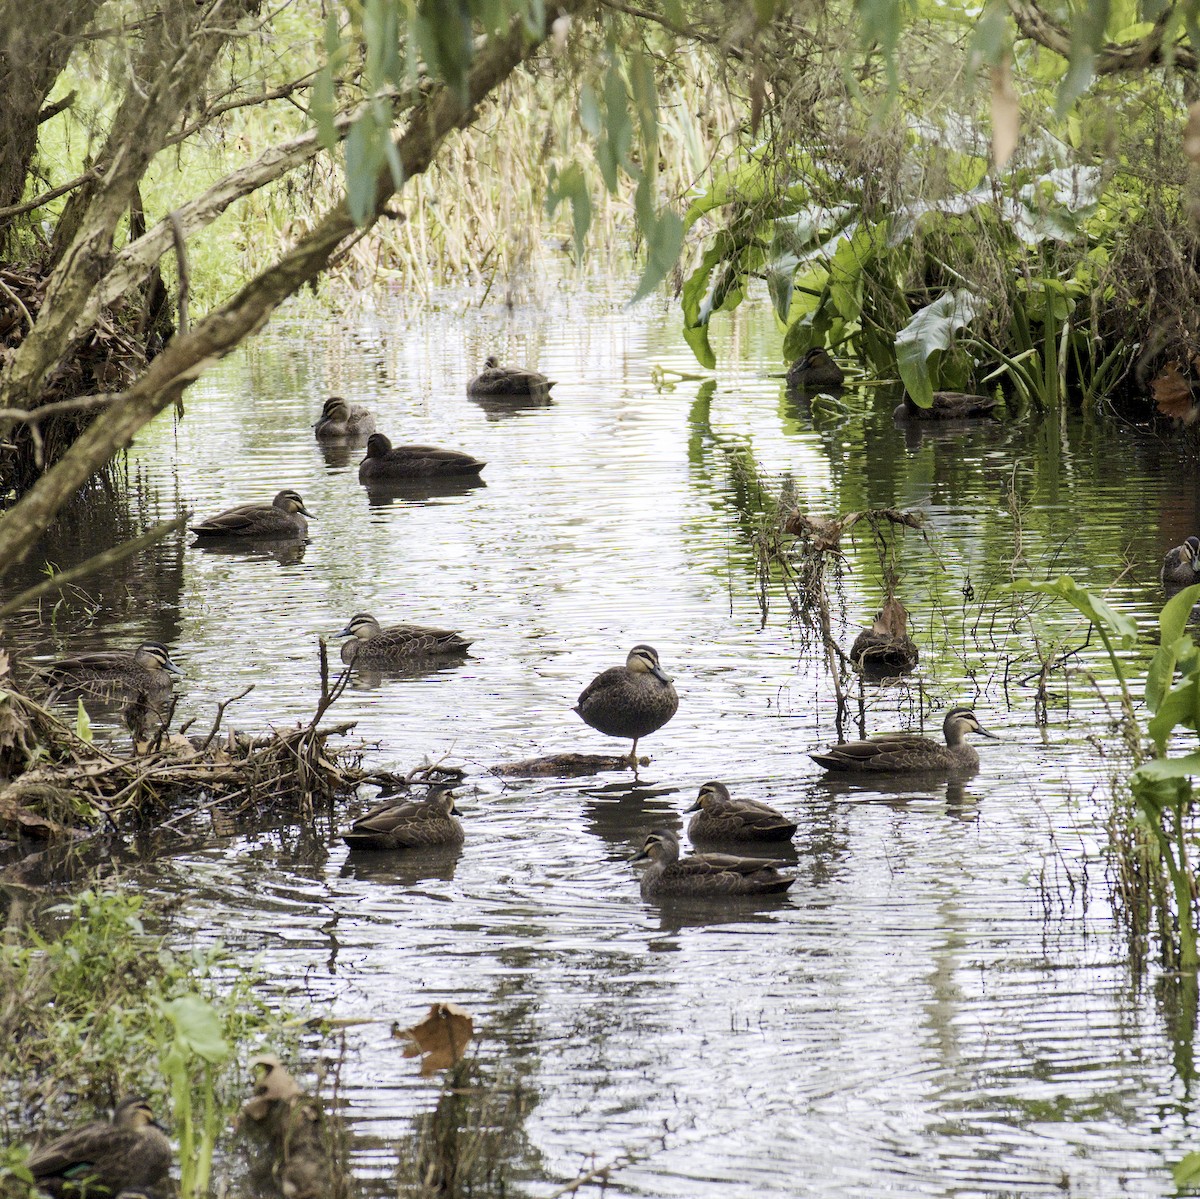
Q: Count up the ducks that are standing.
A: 1